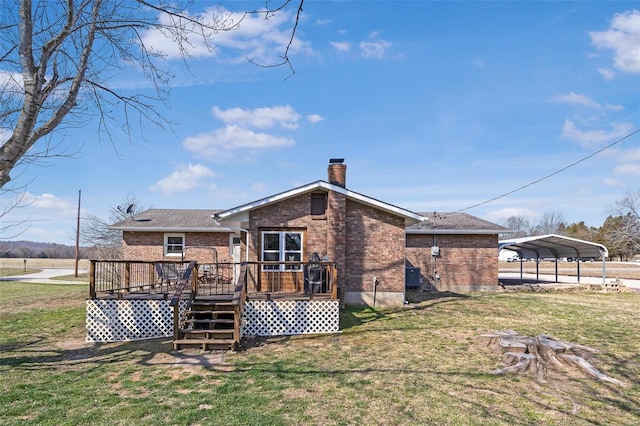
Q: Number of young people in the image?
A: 0